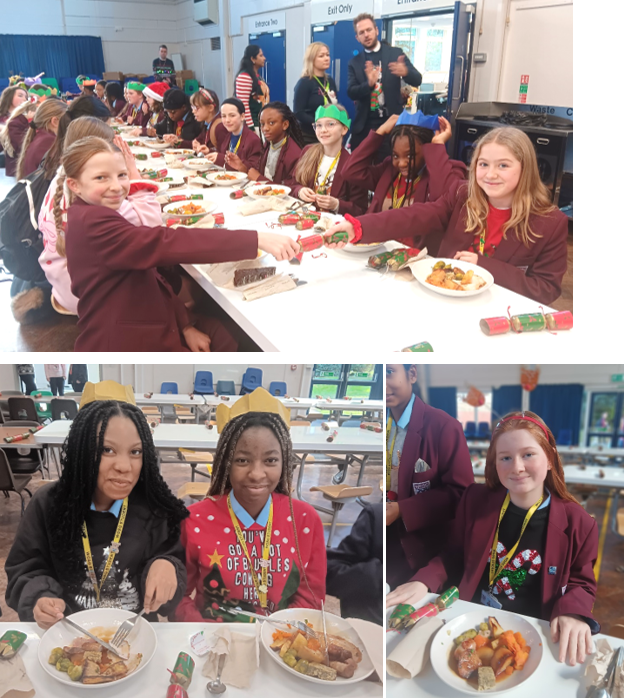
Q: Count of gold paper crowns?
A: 2